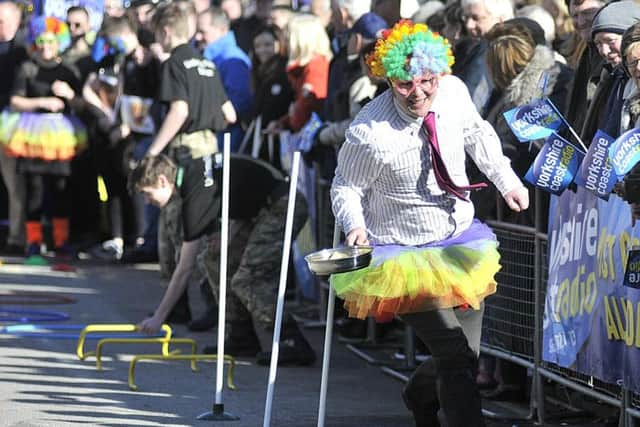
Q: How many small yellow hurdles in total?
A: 3